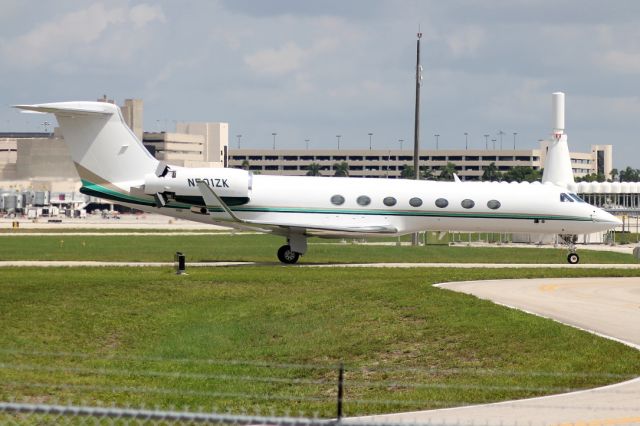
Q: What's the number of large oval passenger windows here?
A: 7